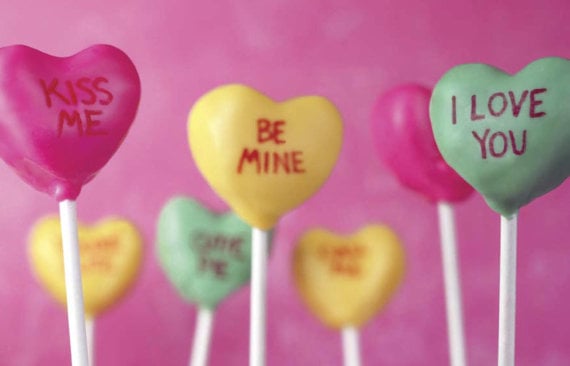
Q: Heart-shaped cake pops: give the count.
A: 7